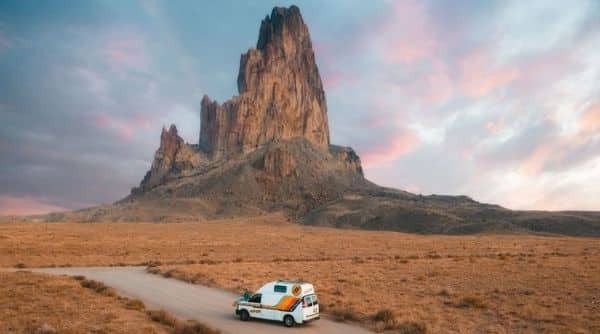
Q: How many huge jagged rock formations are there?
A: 1